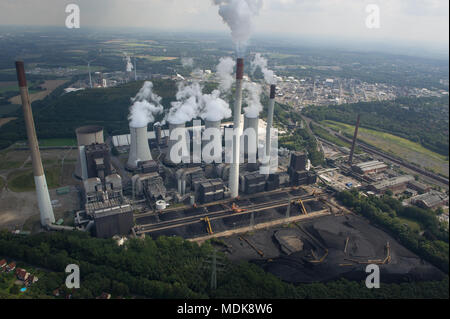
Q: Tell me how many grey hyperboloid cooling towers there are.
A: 5